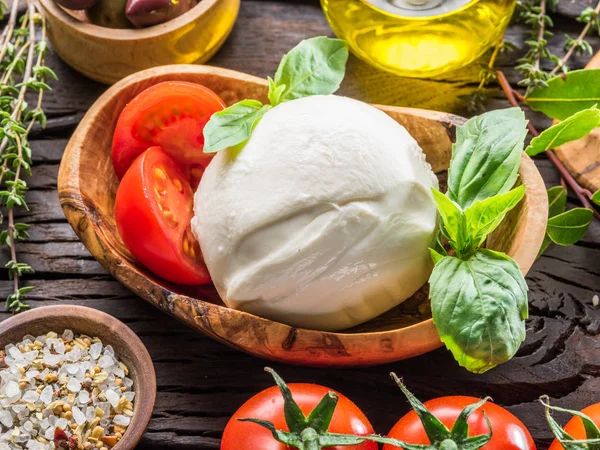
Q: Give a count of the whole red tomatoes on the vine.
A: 3